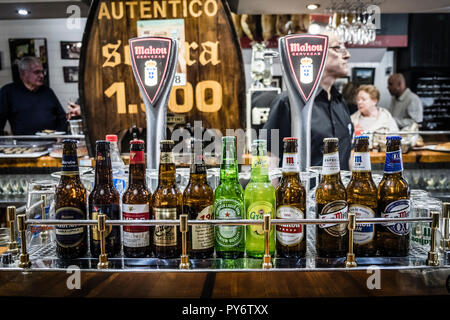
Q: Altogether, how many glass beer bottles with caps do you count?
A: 11